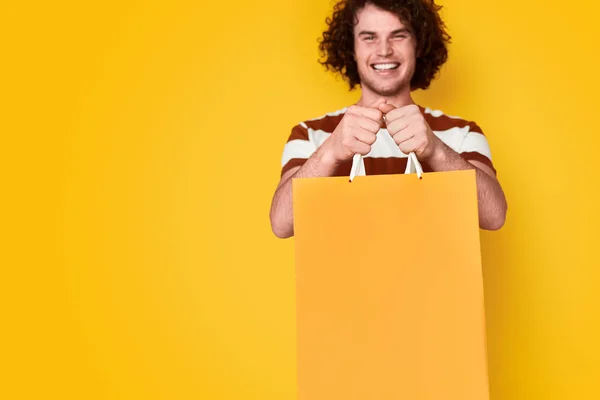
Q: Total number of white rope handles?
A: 2